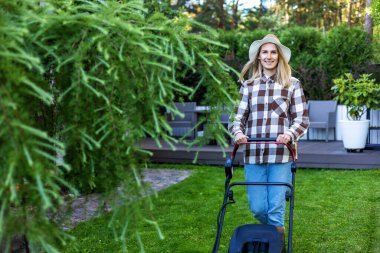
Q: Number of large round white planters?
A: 1